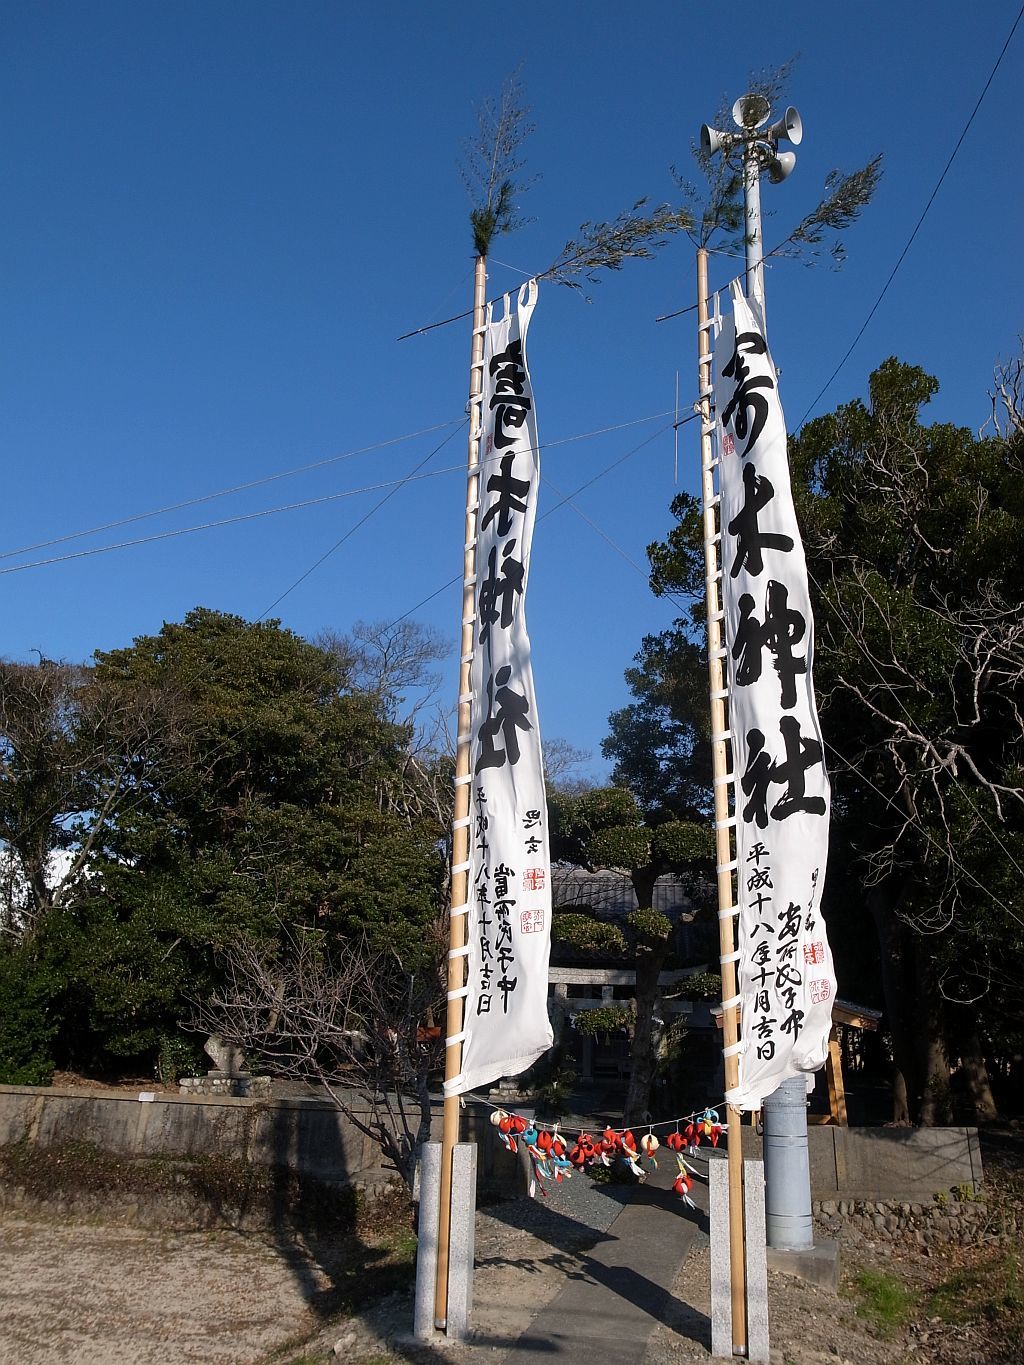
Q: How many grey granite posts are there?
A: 4